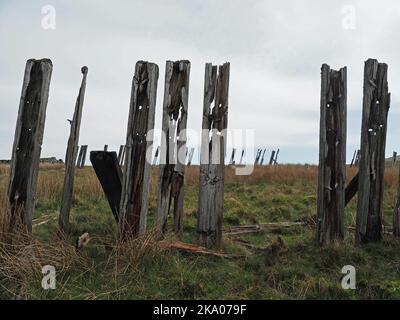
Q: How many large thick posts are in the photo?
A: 6